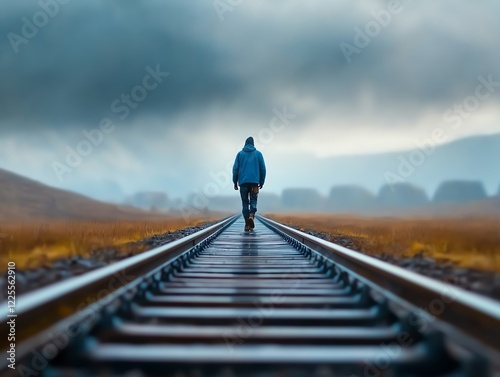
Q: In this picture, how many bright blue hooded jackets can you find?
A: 1